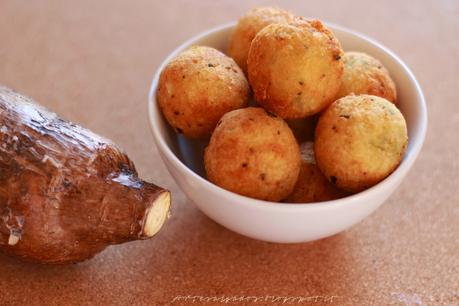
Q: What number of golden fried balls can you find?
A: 7